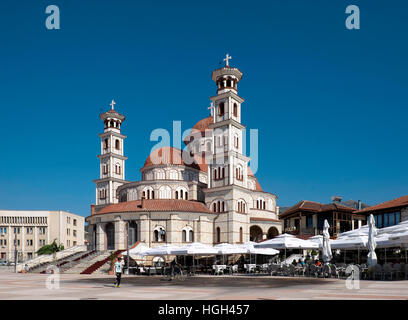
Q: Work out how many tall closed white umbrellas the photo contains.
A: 2